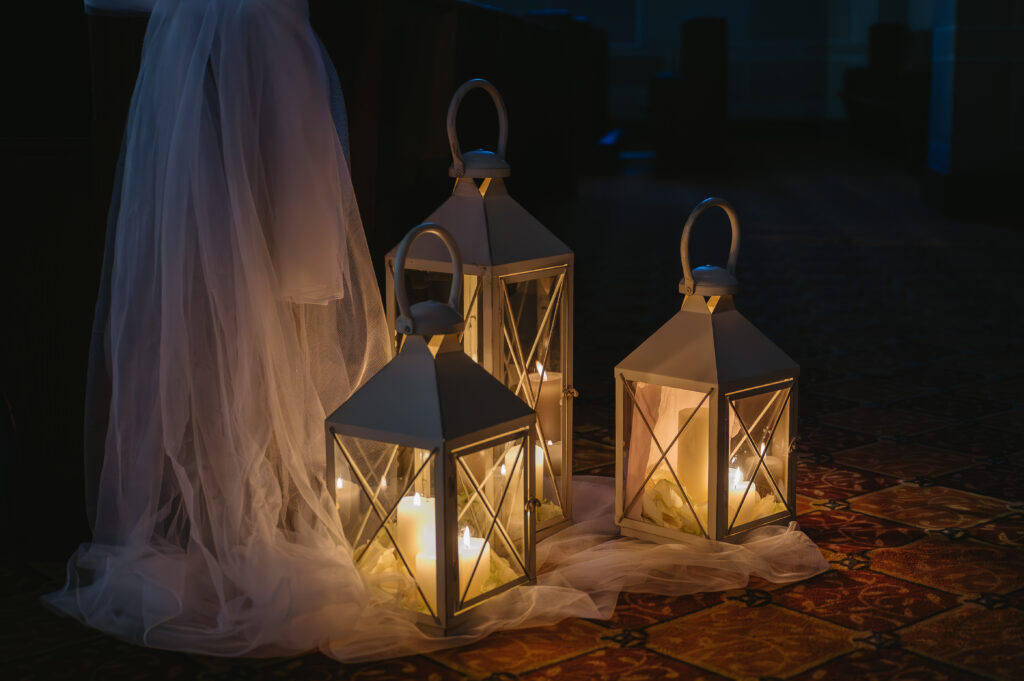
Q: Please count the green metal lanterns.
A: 0